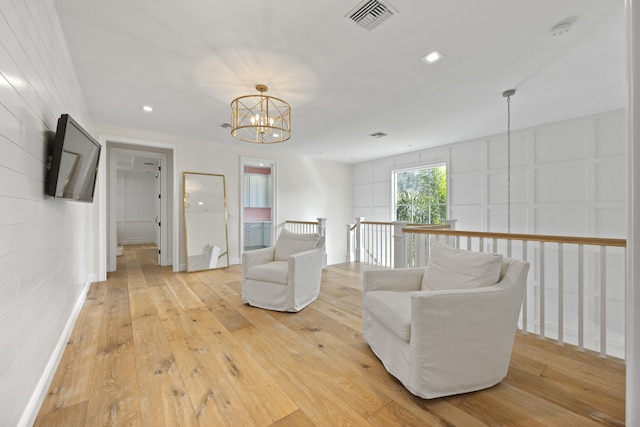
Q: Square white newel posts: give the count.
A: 5